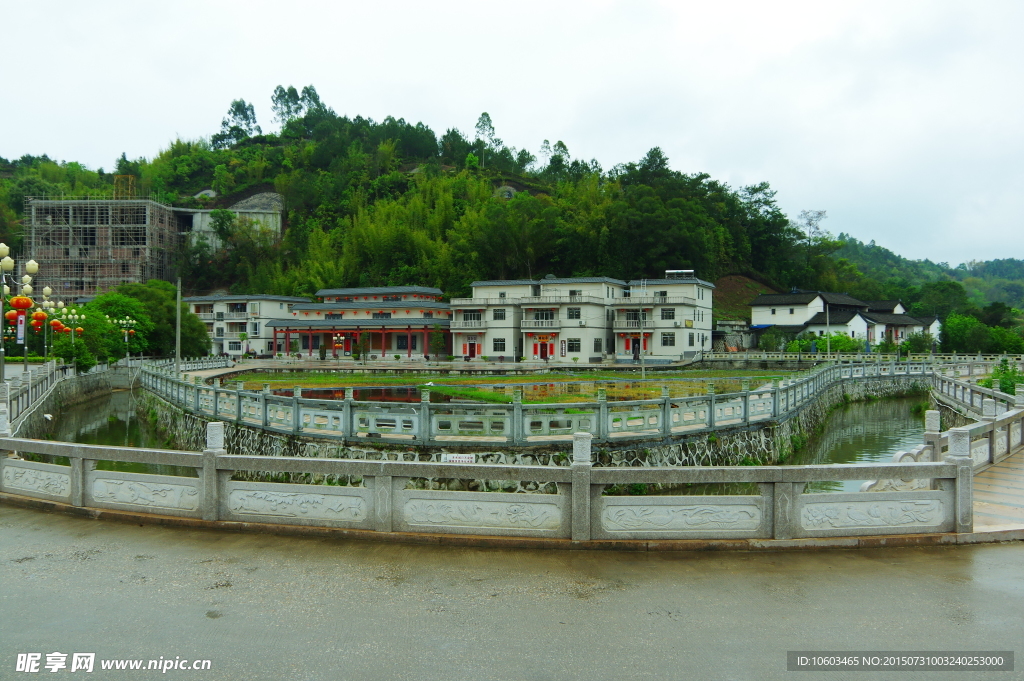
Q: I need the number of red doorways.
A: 3